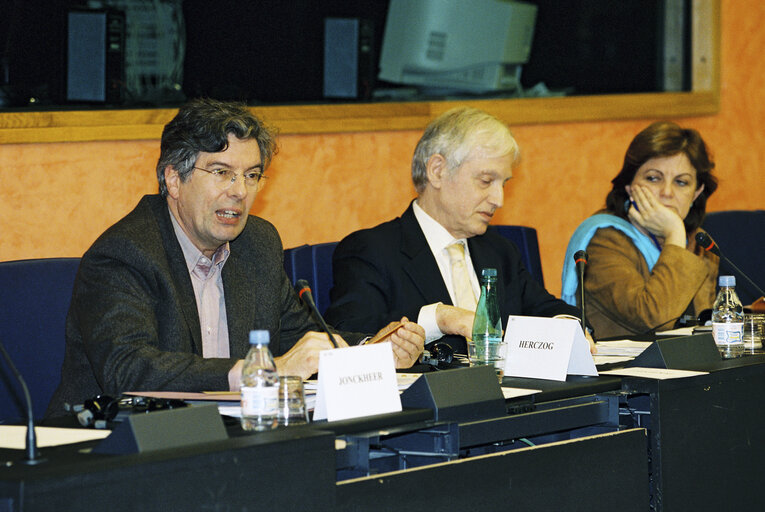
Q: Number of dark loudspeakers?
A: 2